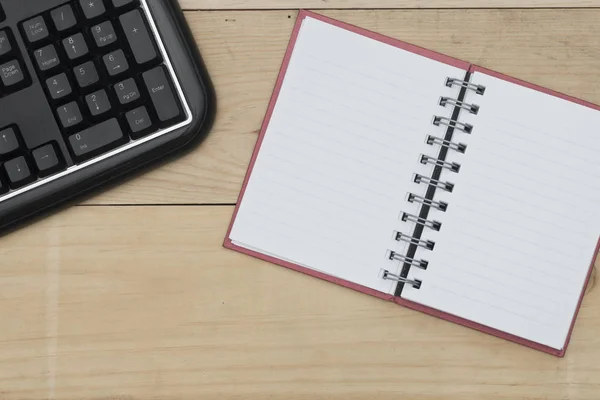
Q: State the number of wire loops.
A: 11